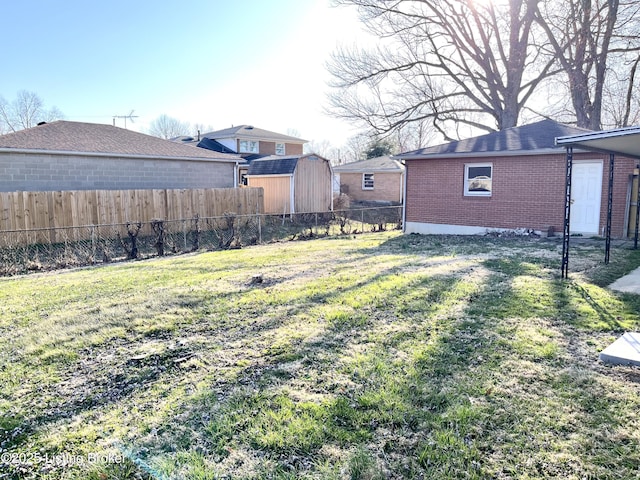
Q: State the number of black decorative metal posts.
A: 3